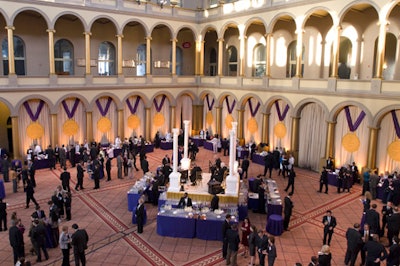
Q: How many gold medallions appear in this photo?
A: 11